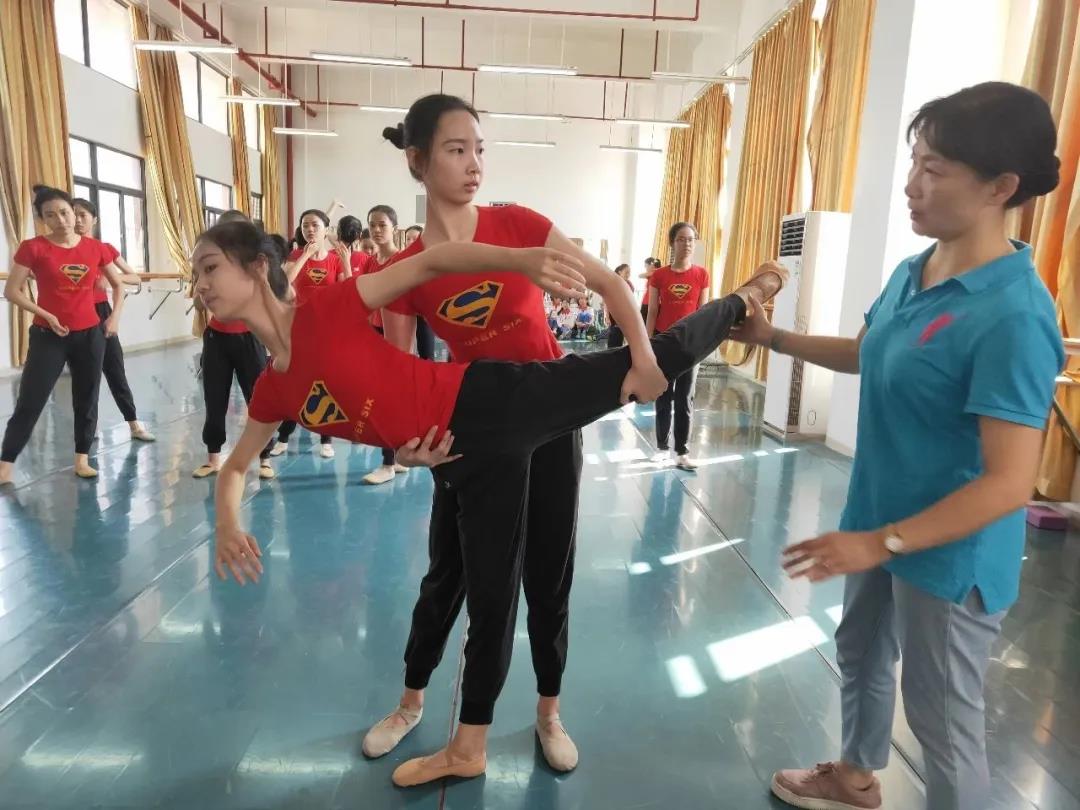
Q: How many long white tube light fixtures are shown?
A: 11